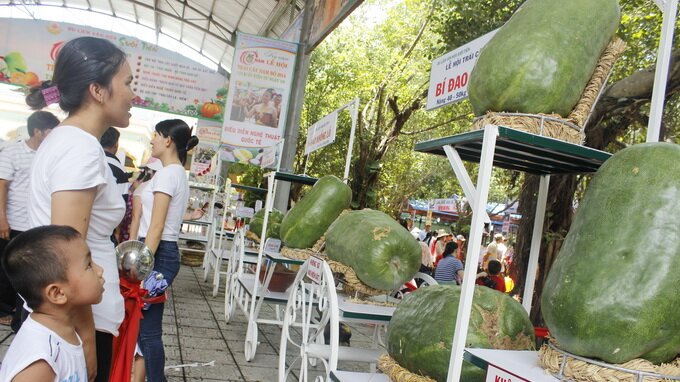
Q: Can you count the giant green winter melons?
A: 5